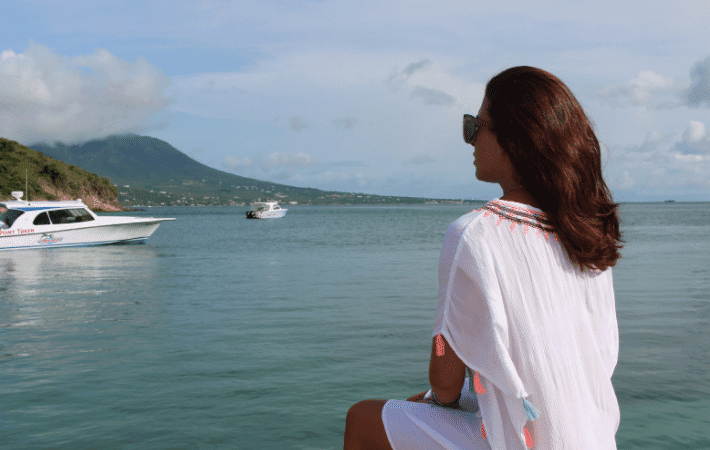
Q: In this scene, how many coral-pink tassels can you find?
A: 4